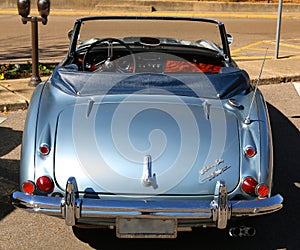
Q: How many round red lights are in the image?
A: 6